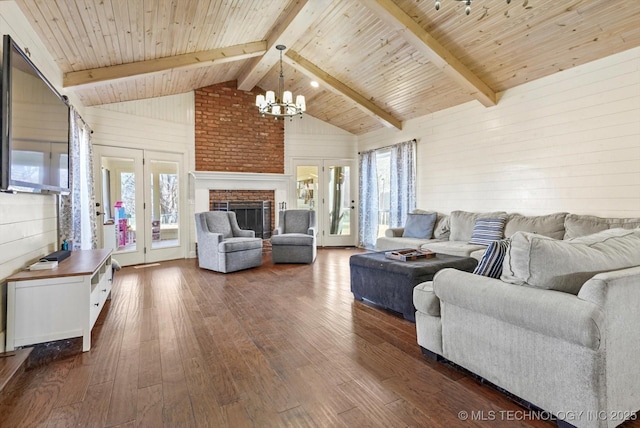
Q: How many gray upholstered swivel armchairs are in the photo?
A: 2